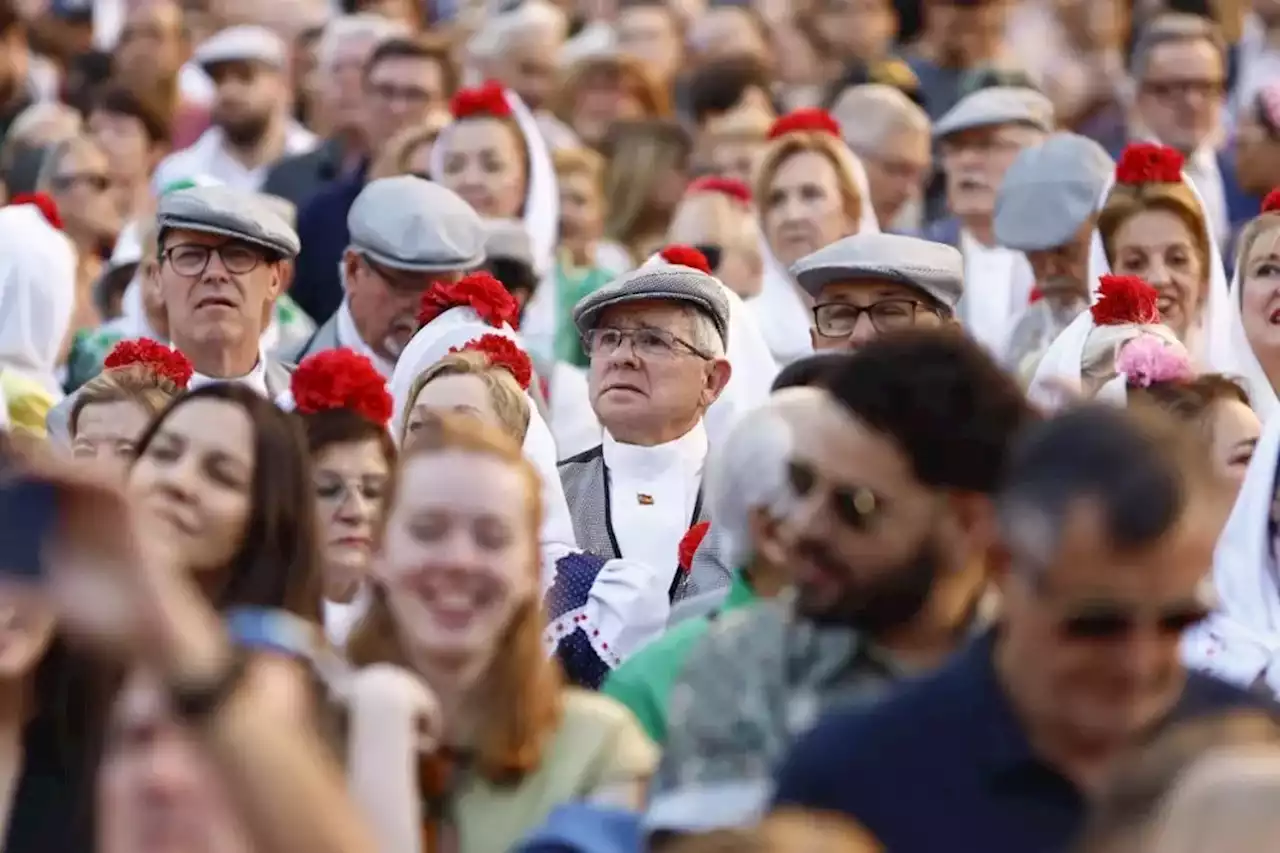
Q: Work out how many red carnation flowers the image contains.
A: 12